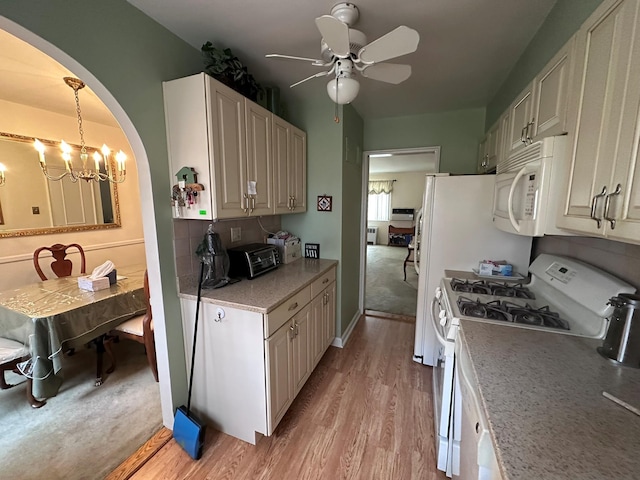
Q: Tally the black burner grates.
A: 4